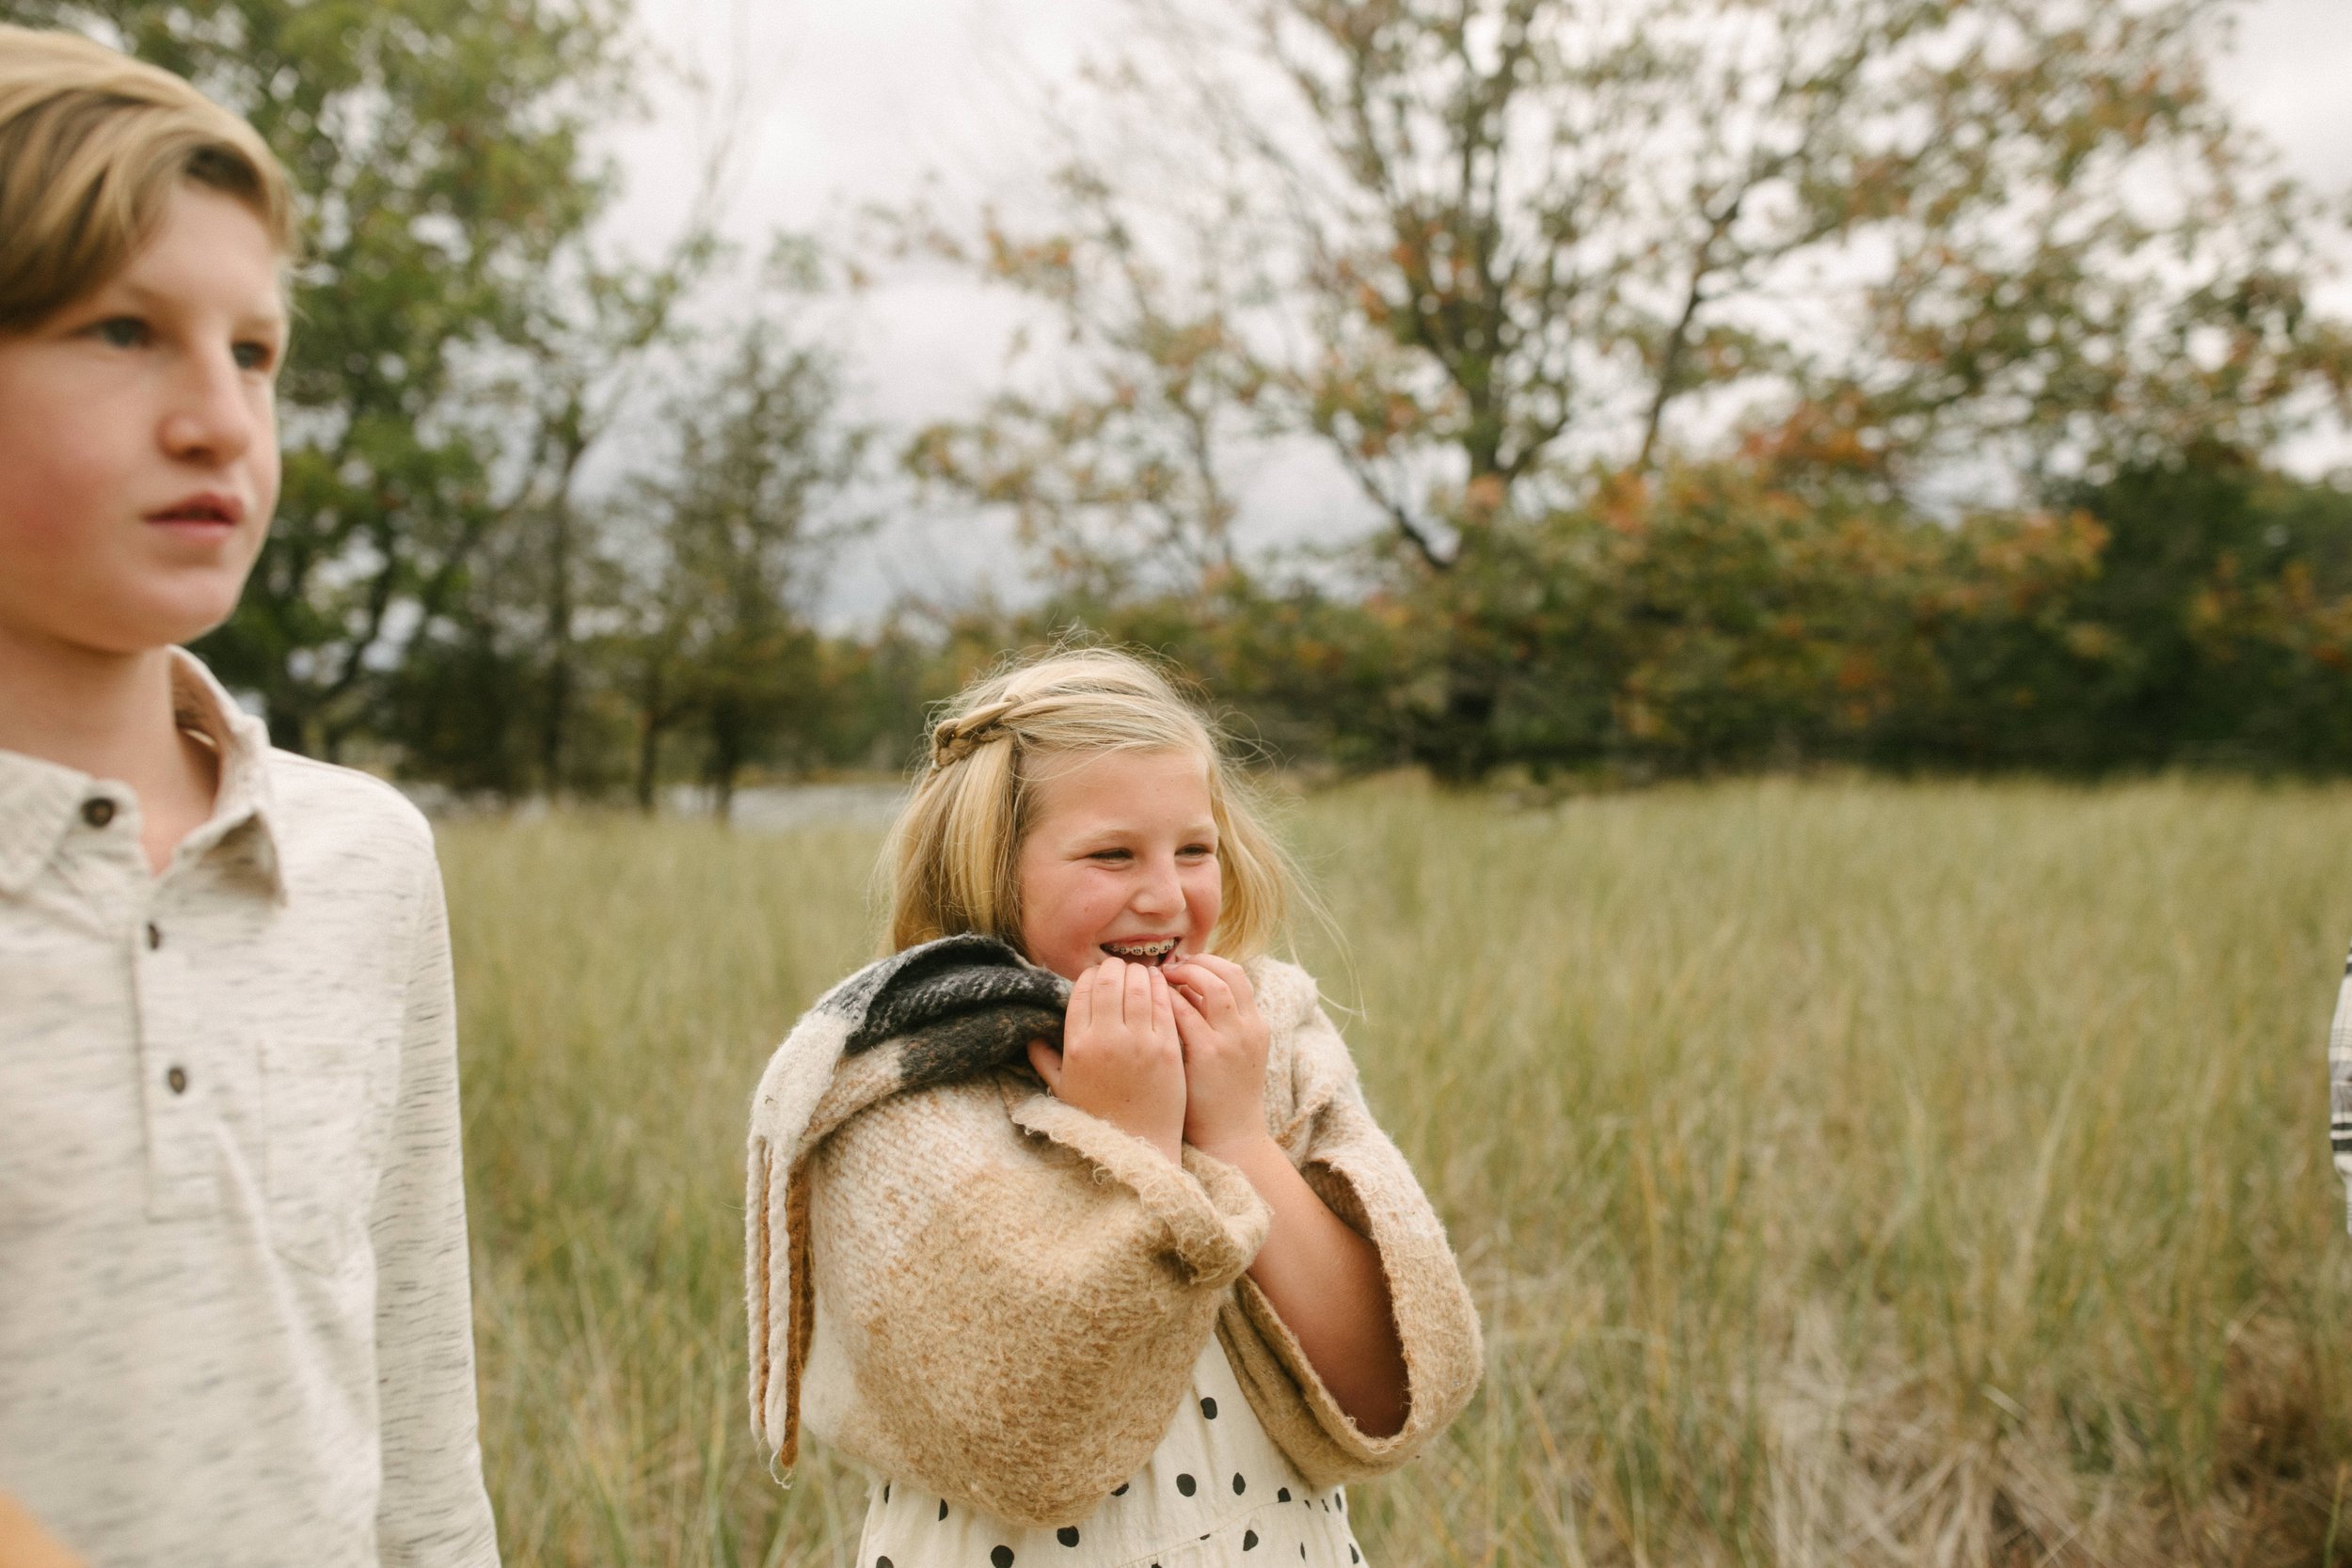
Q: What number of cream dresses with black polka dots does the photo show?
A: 1